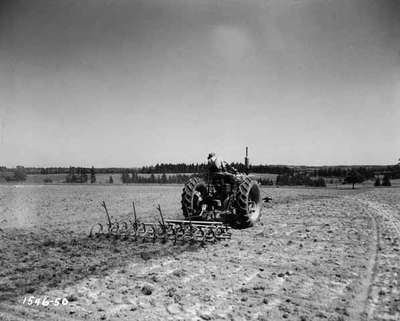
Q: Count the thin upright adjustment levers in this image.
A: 3